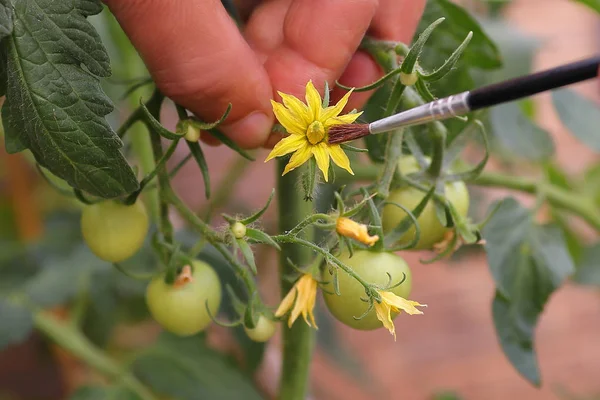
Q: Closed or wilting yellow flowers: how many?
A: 3